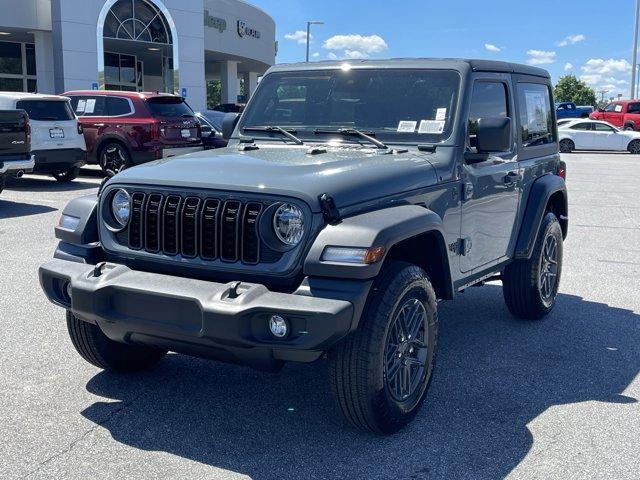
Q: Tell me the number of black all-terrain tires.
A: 3